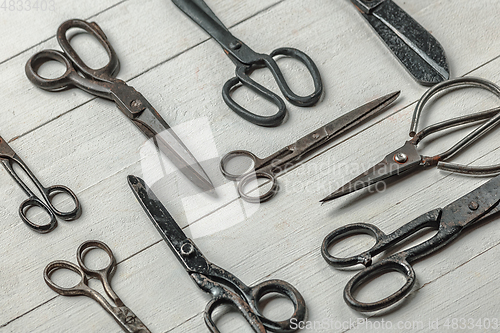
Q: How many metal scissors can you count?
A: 9